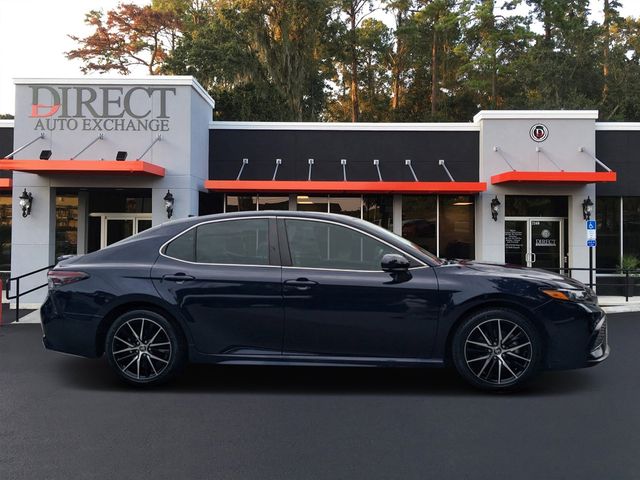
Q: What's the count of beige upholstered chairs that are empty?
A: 0